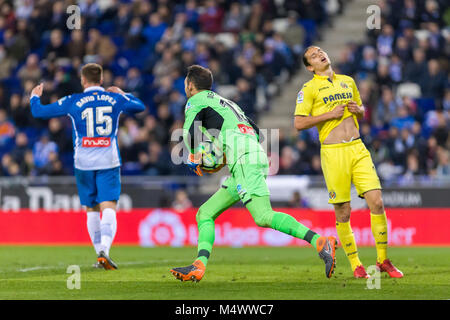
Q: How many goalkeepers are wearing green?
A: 1